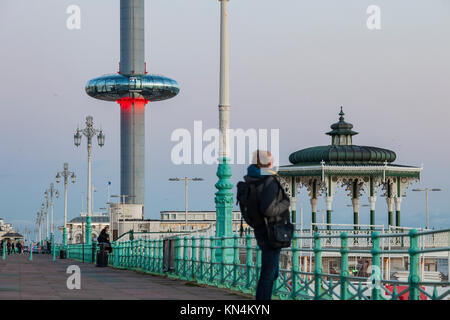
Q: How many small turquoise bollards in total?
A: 3